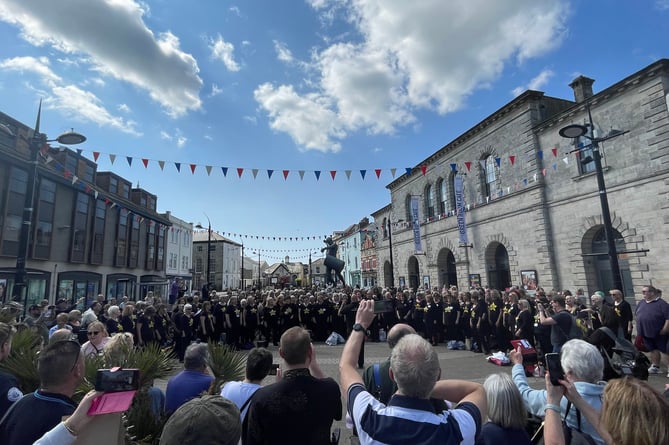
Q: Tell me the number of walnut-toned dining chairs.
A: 0